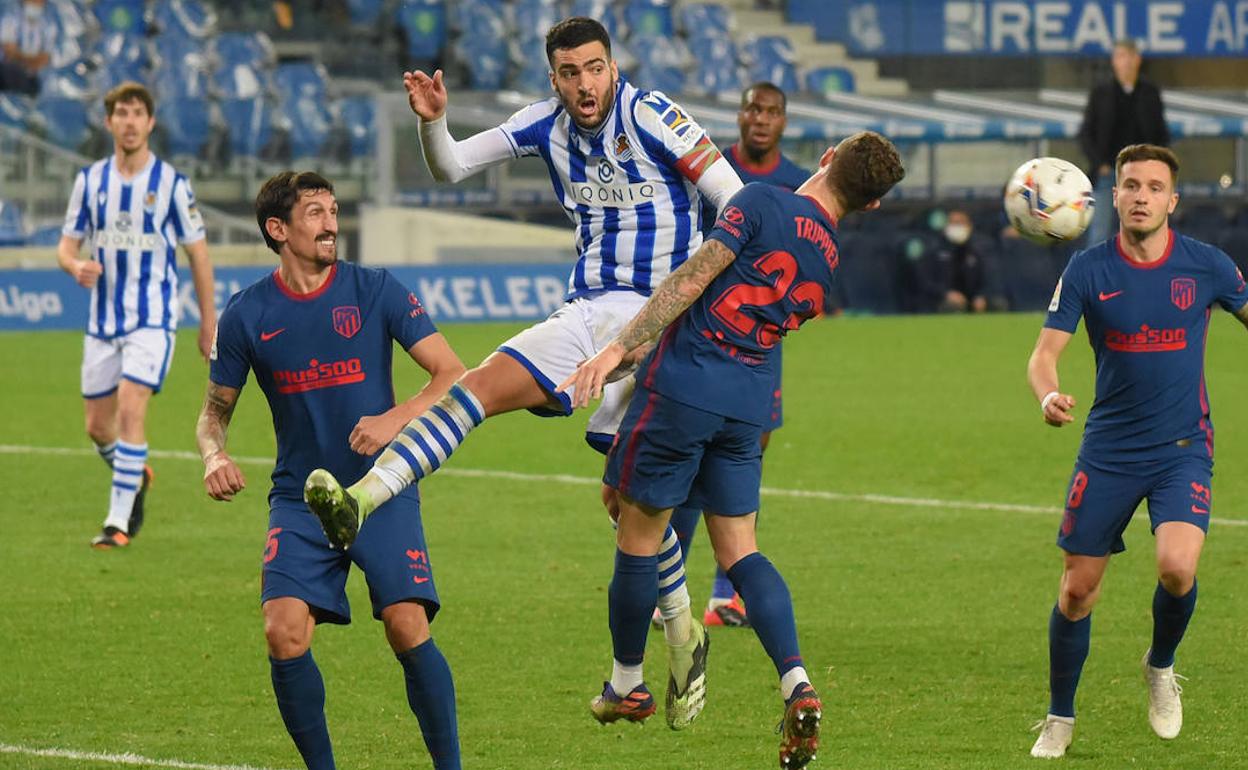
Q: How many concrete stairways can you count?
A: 1